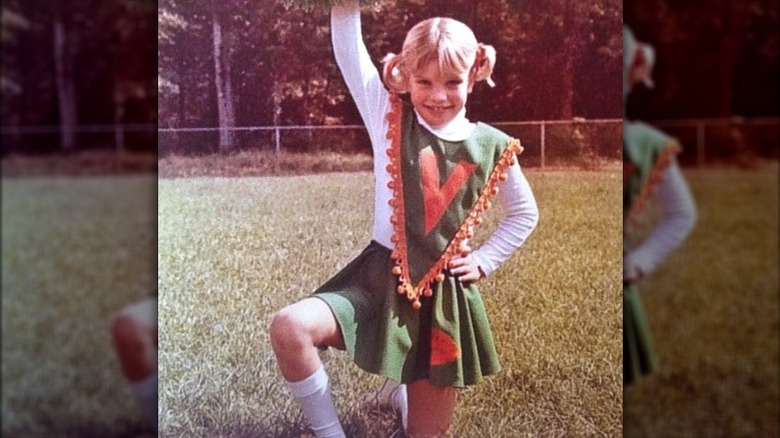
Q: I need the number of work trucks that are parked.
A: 0